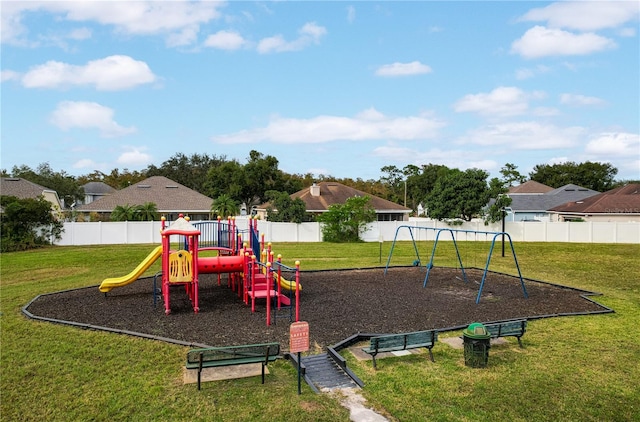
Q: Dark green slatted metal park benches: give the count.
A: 3